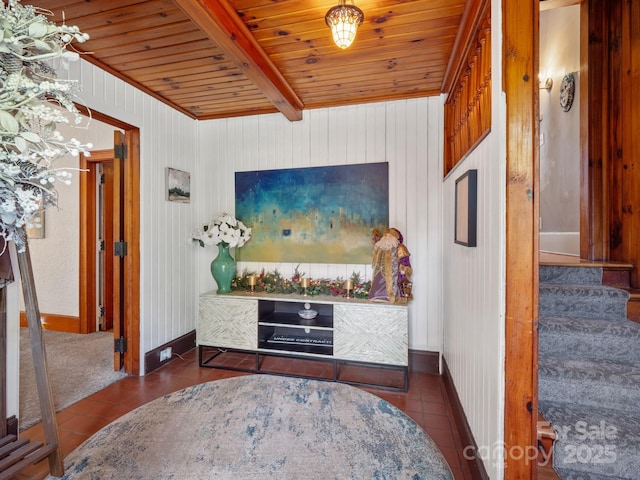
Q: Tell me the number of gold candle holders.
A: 3